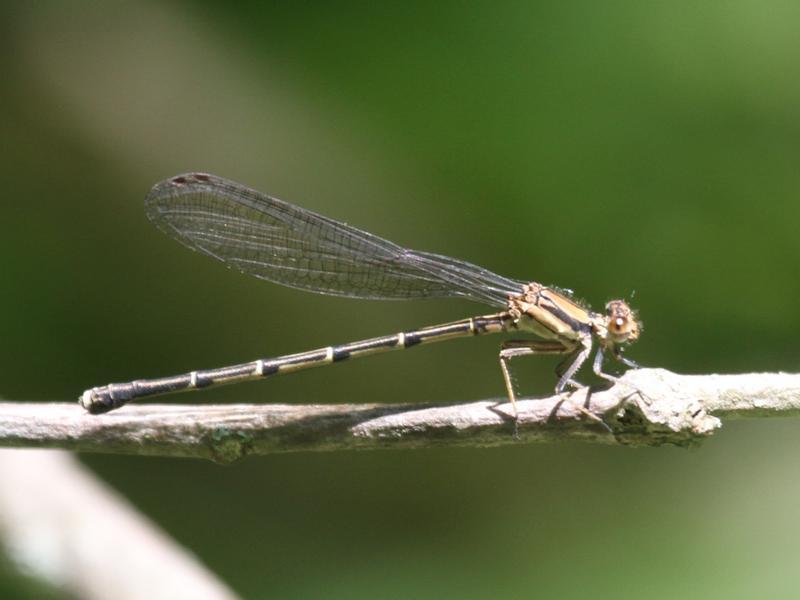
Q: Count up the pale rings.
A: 5